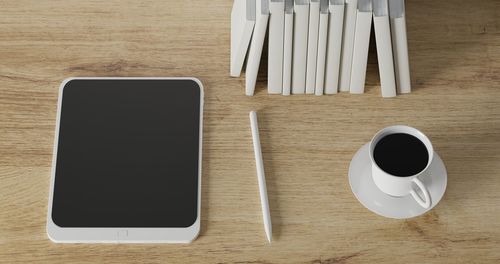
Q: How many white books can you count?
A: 12